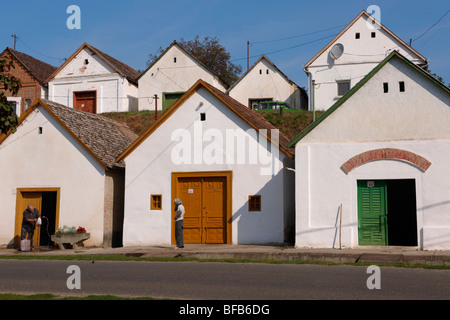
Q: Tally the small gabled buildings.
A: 8